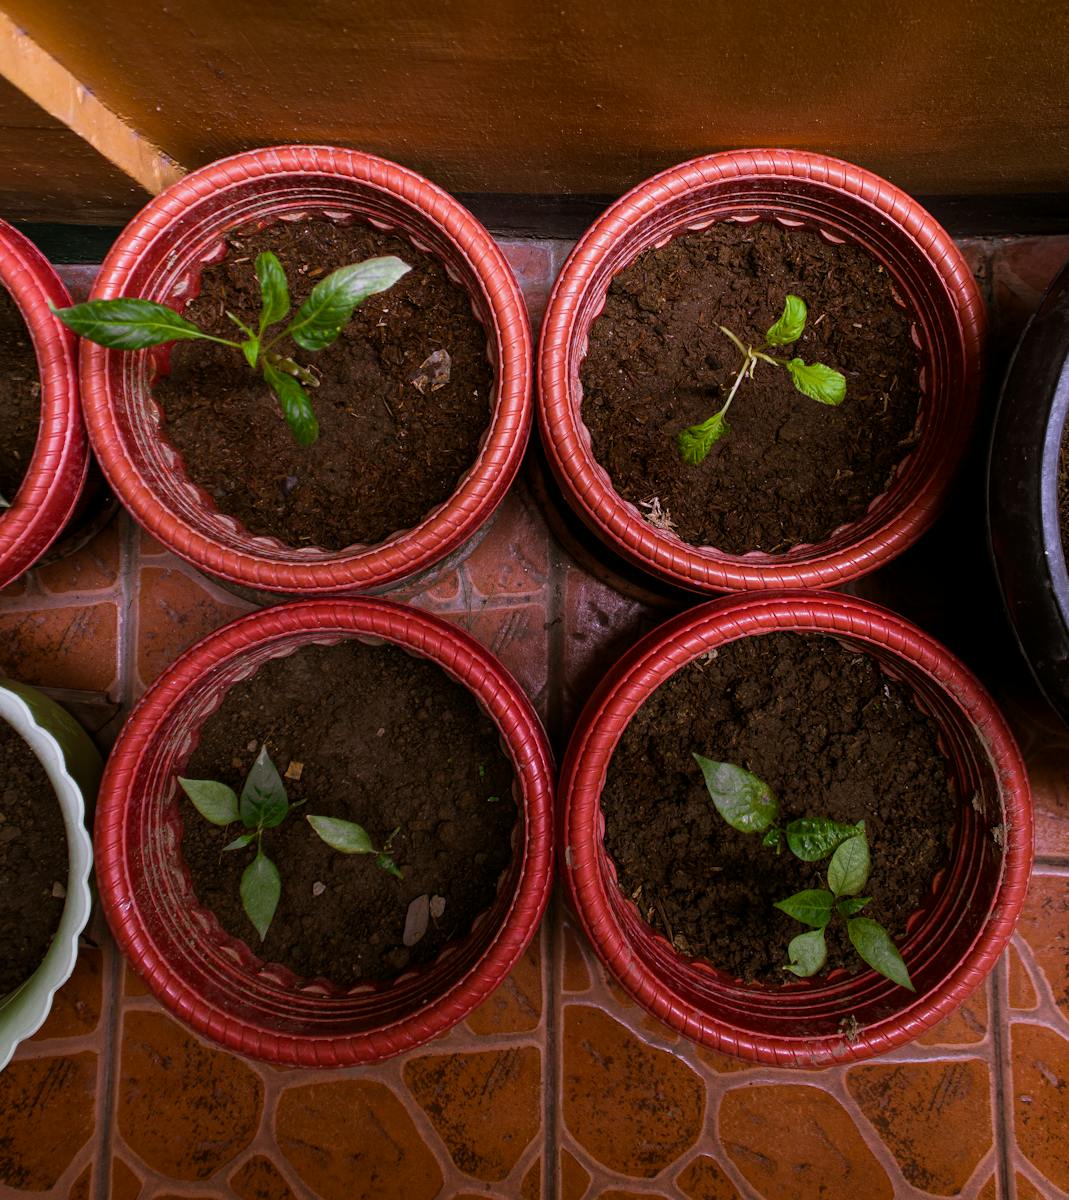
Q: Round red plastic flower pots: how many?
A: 5